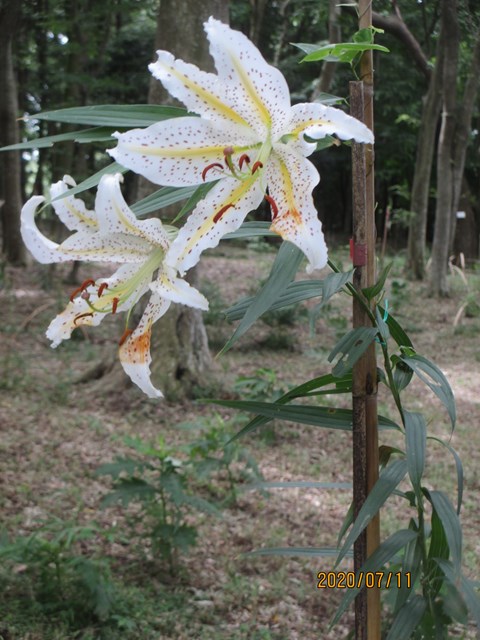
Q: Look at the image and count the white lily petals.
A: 12